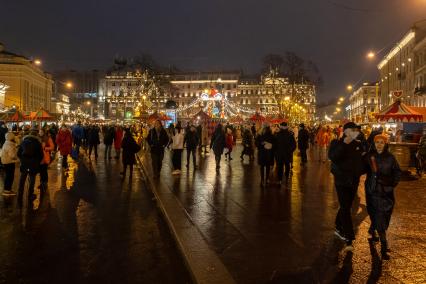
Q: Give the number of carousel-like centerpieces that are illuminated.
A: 1